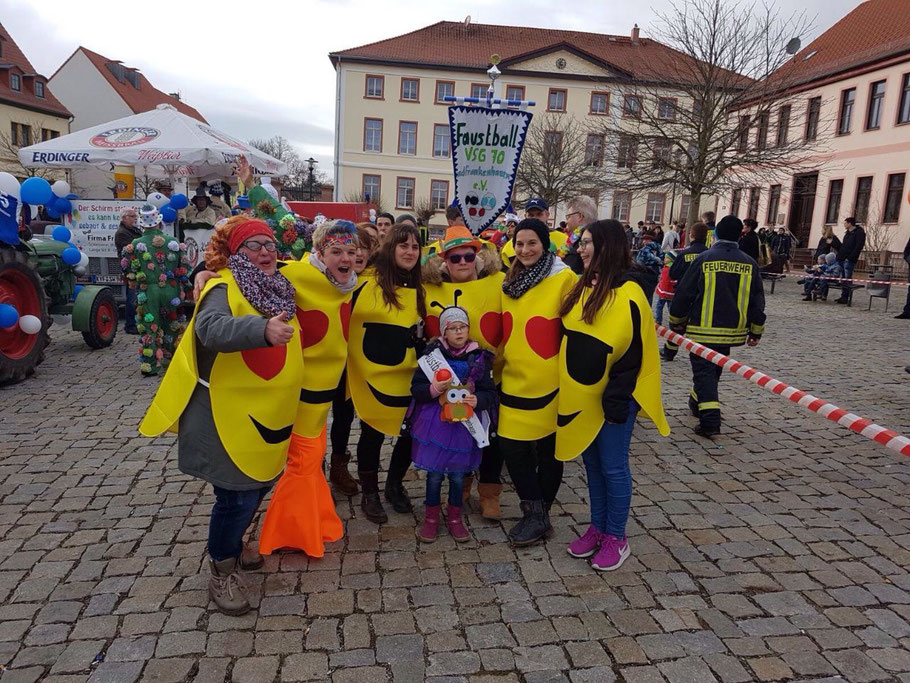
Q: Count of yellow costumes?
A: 6